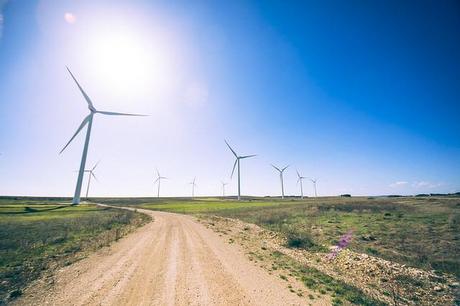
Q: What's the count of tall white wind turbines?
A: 9